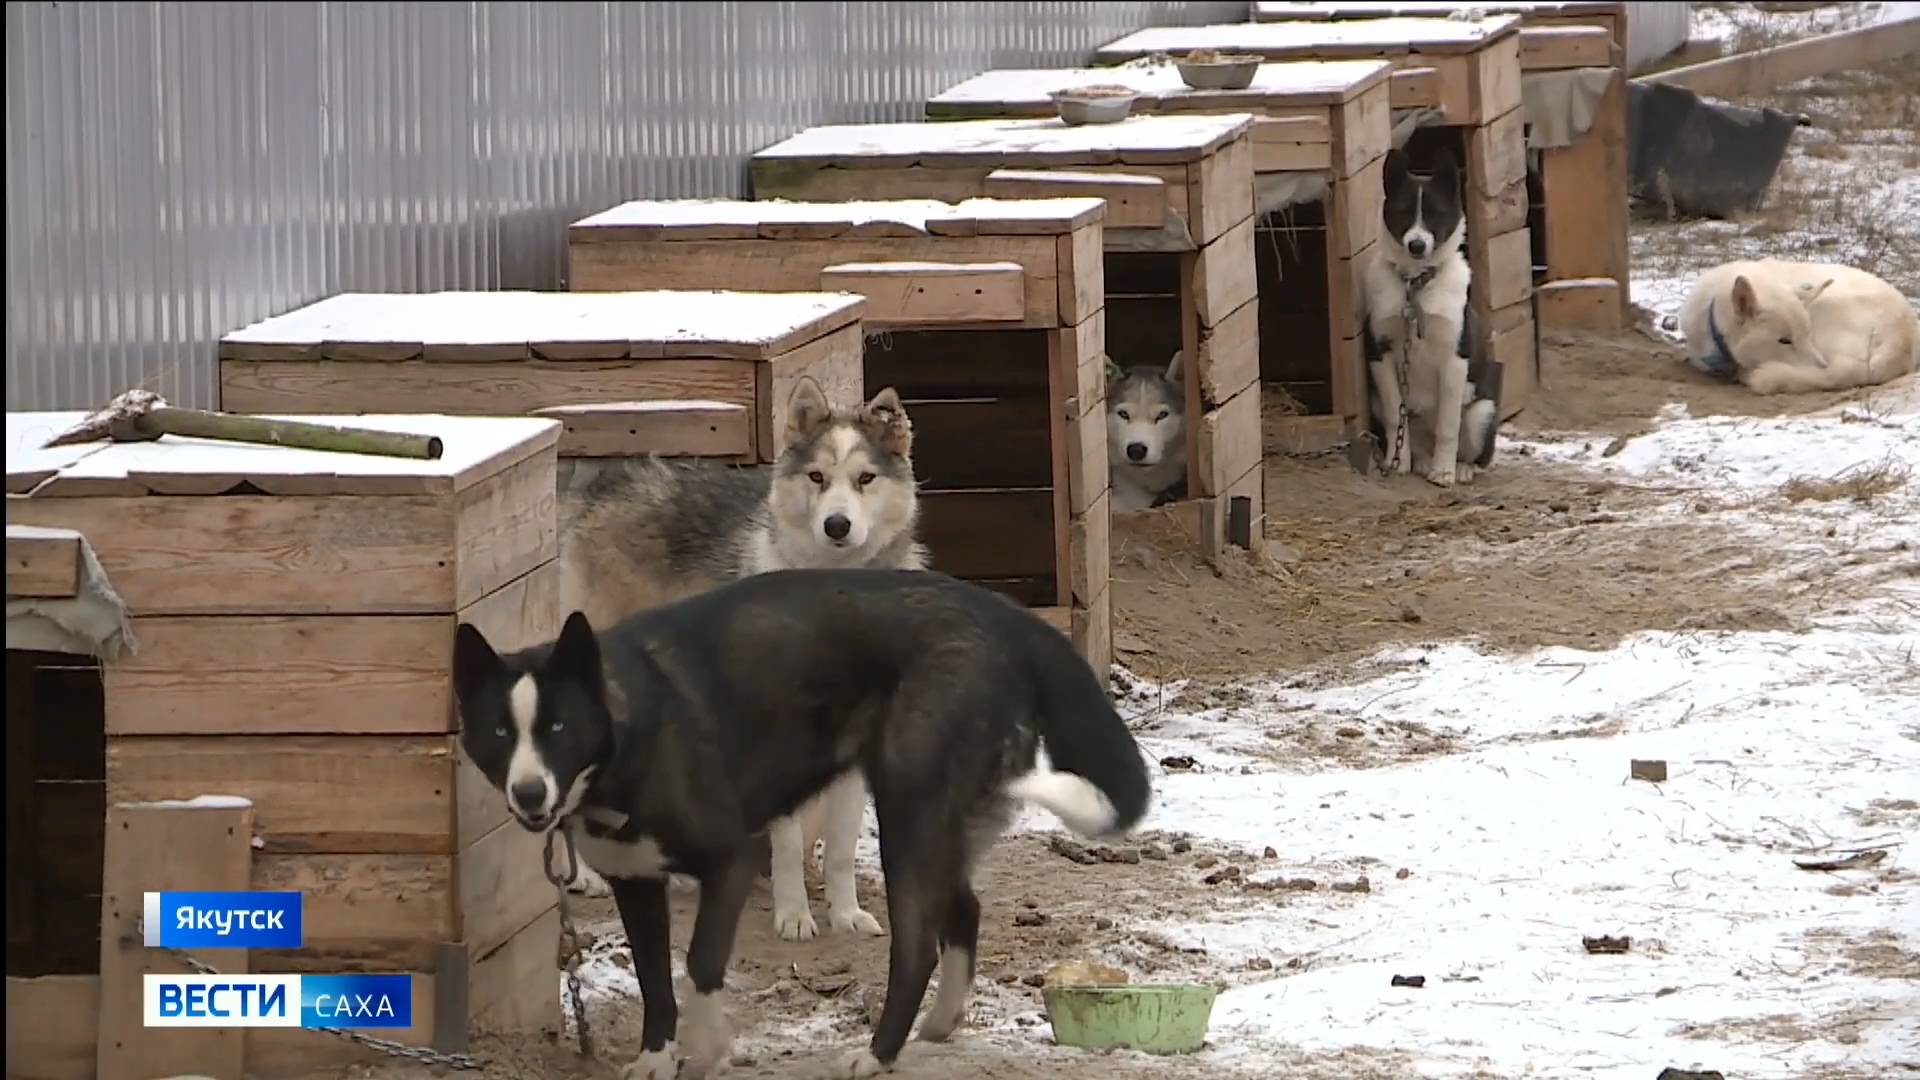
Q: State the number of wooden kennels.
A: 7